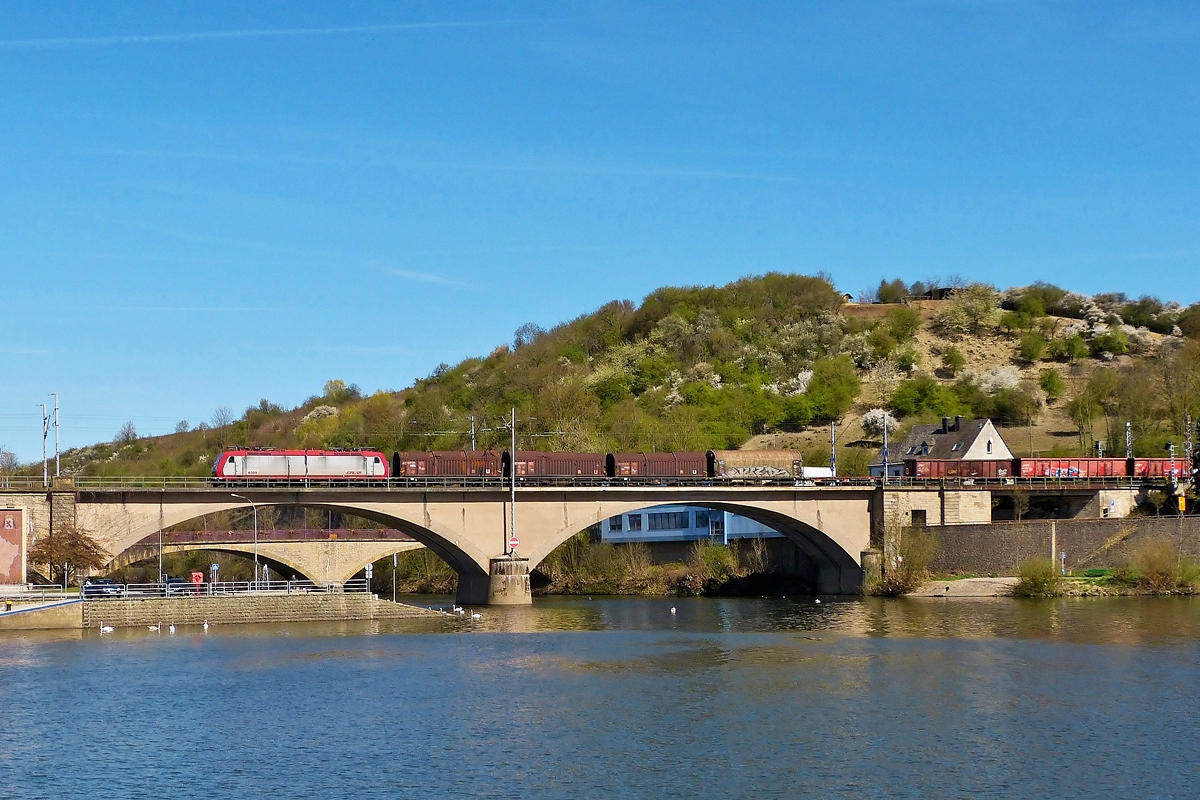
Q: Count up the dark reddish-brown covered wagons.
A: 3